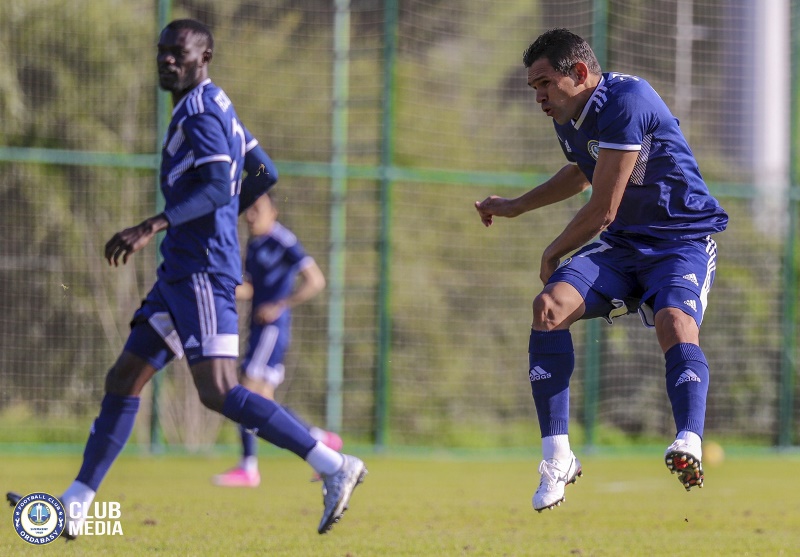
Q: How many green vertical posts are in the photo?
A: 5